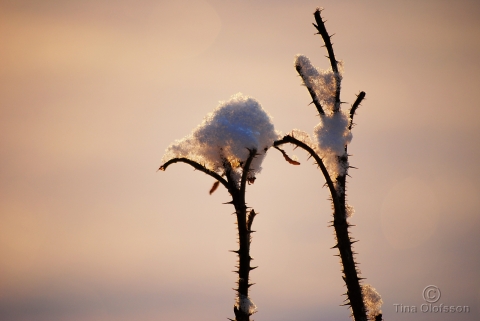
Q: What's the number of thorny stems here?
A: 2